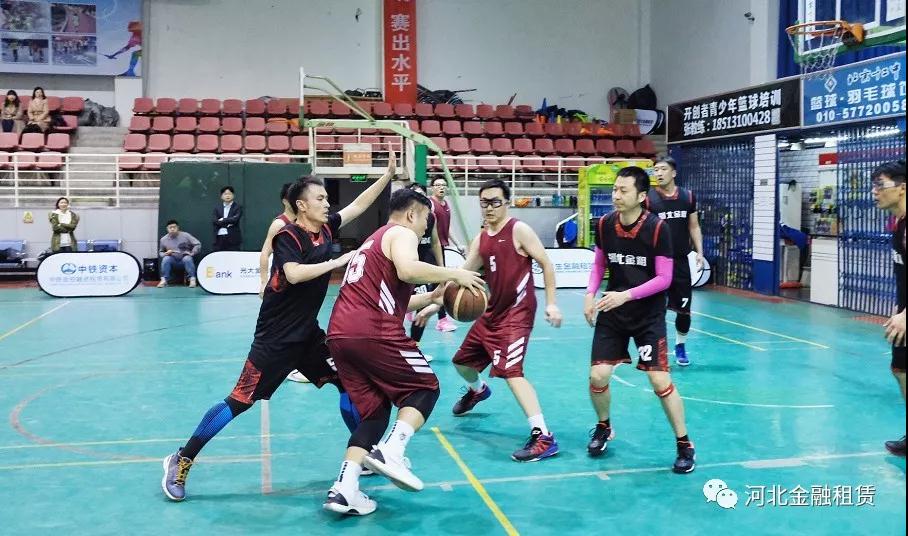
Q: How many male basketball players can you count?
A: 9